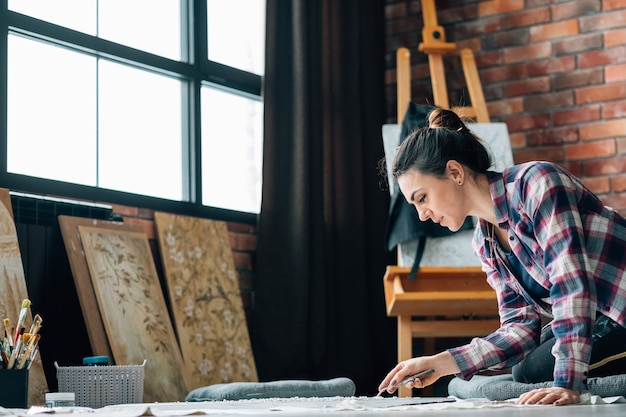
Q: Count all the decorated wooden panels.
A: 3